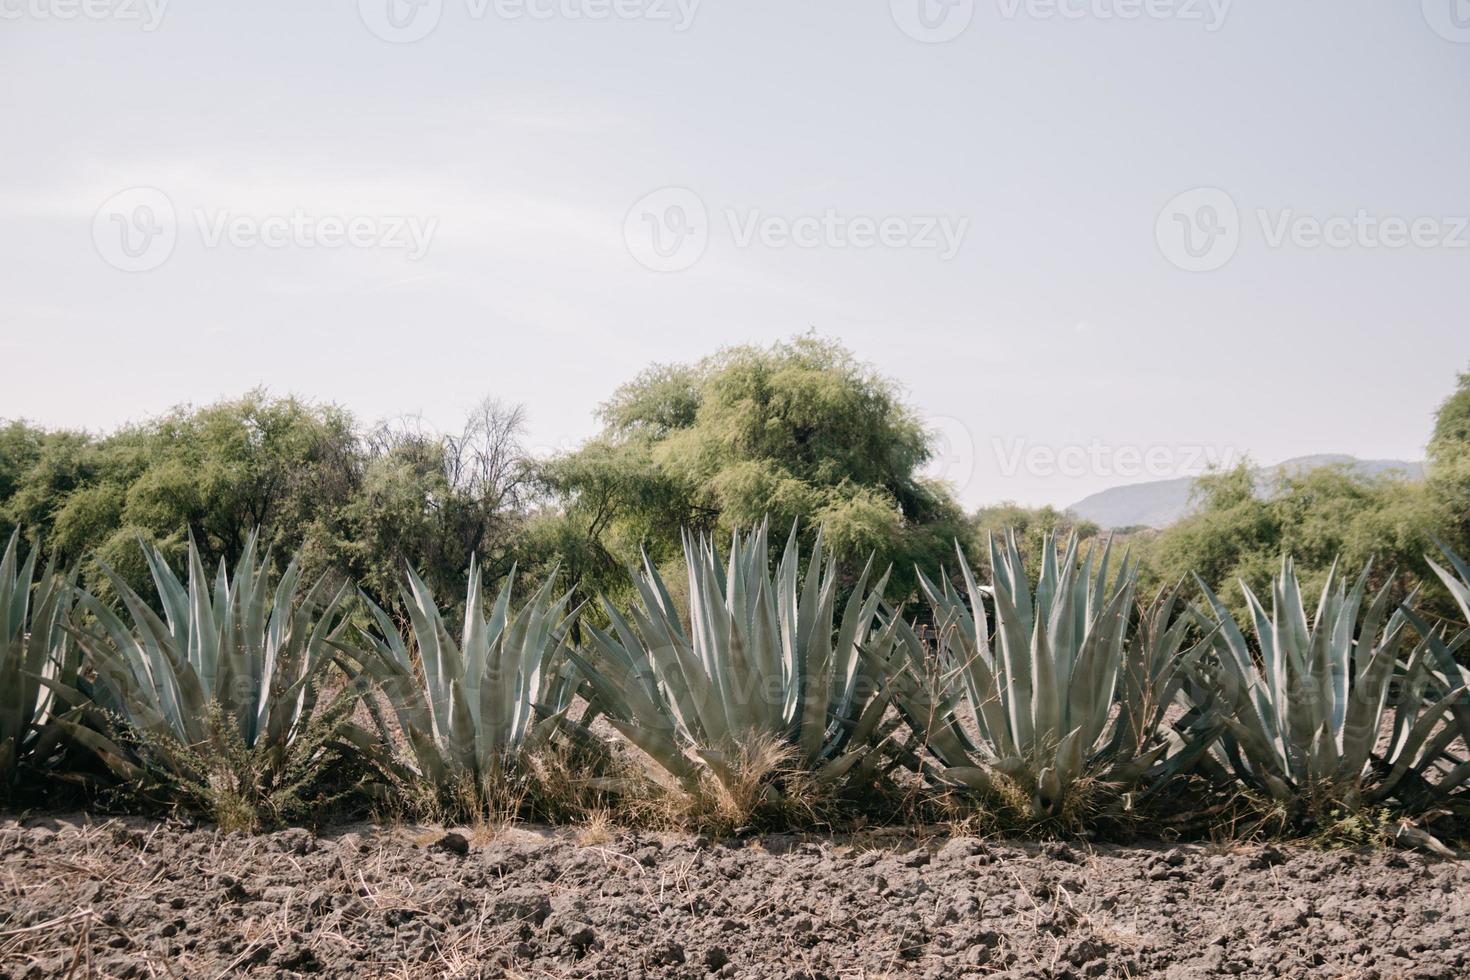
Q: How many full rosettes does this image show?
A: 5